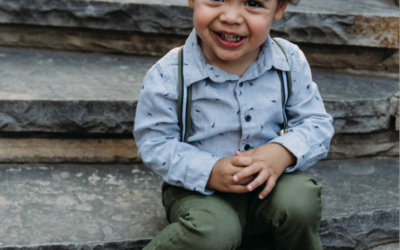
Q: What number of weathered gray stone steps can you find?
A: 3